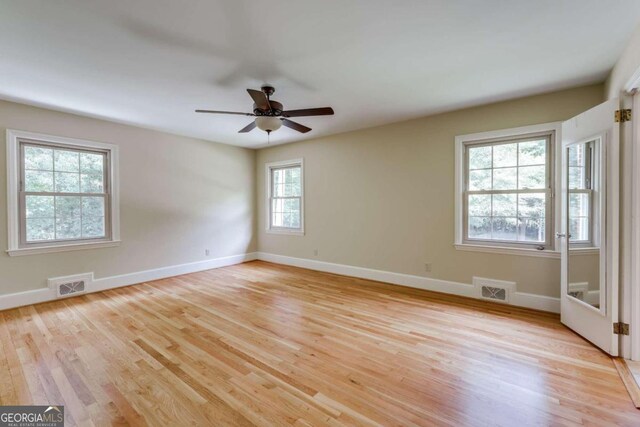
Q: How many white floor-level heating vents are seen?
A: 2